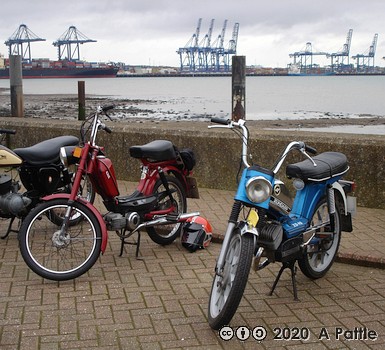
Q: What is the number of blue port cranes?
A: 9